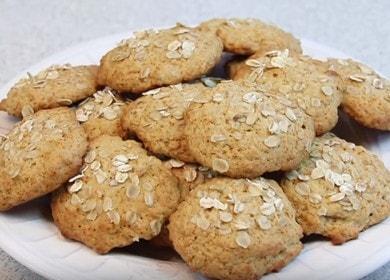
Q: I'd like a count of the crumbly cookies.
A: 13